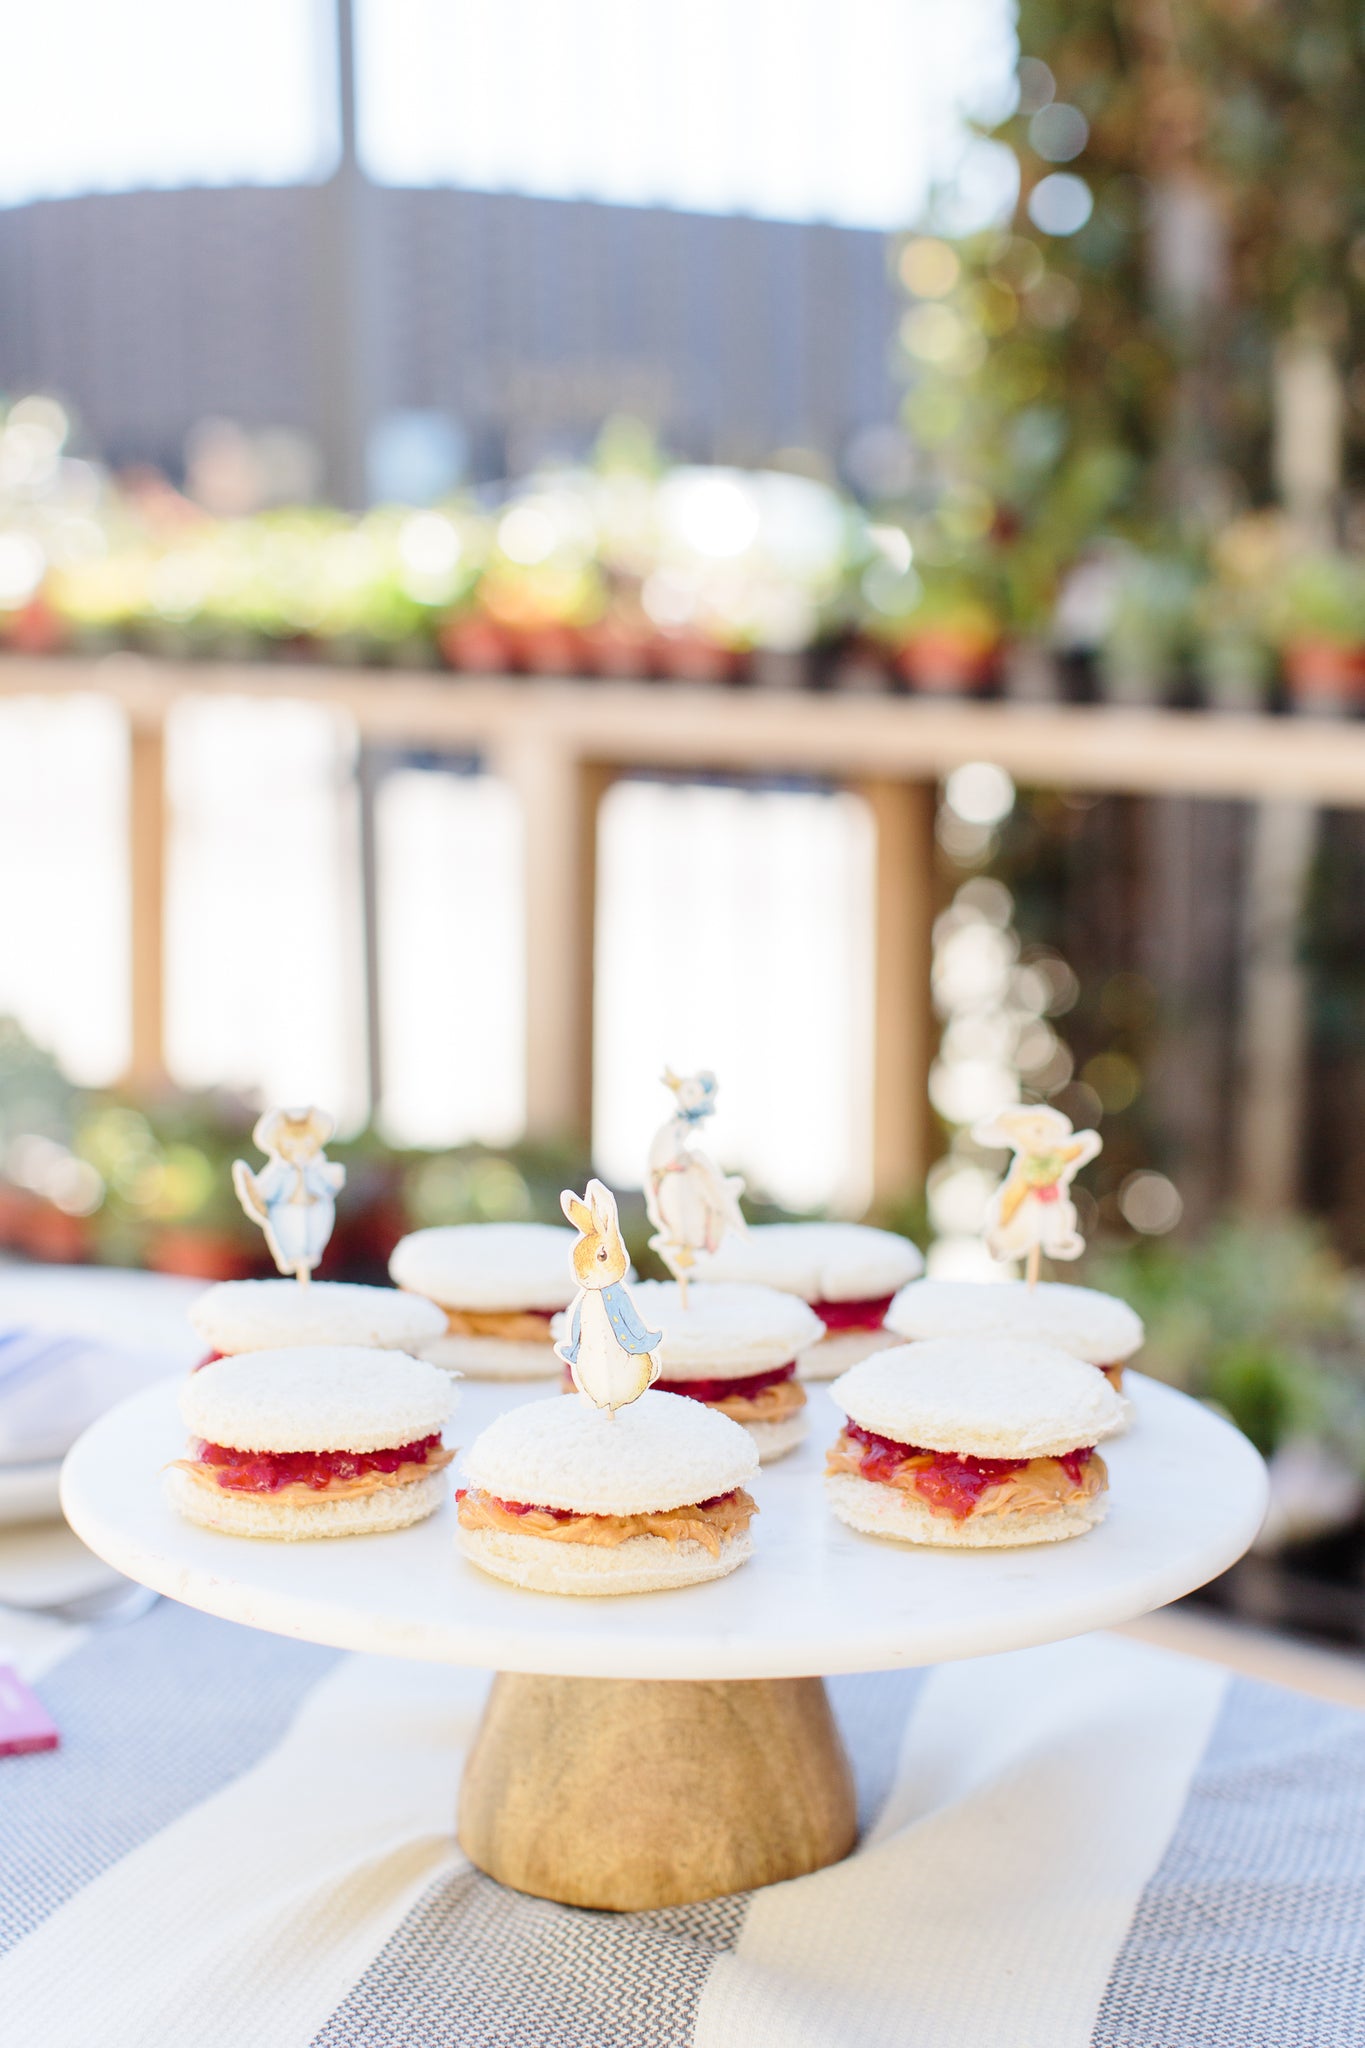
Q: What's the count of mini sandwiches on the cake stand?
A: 8